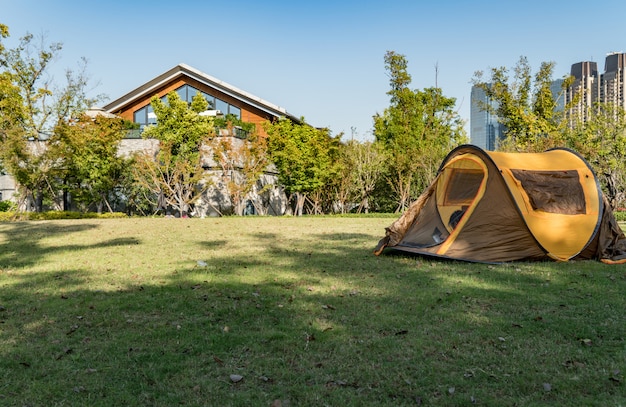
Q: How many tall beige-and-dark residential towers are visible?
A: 2